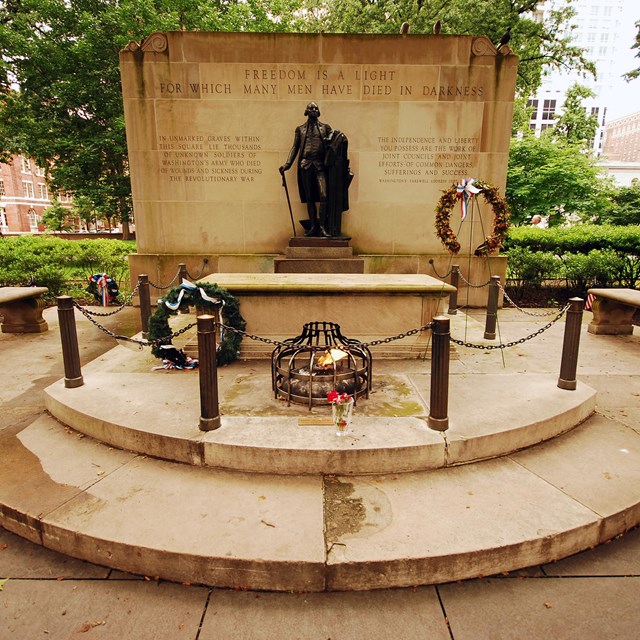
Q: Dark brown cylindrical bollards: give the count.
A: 8